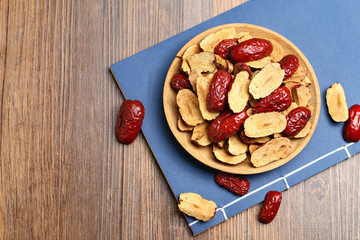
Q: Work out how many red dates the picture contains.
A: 12